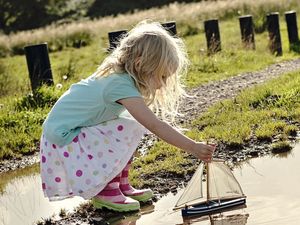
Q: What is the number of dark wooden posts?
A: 7